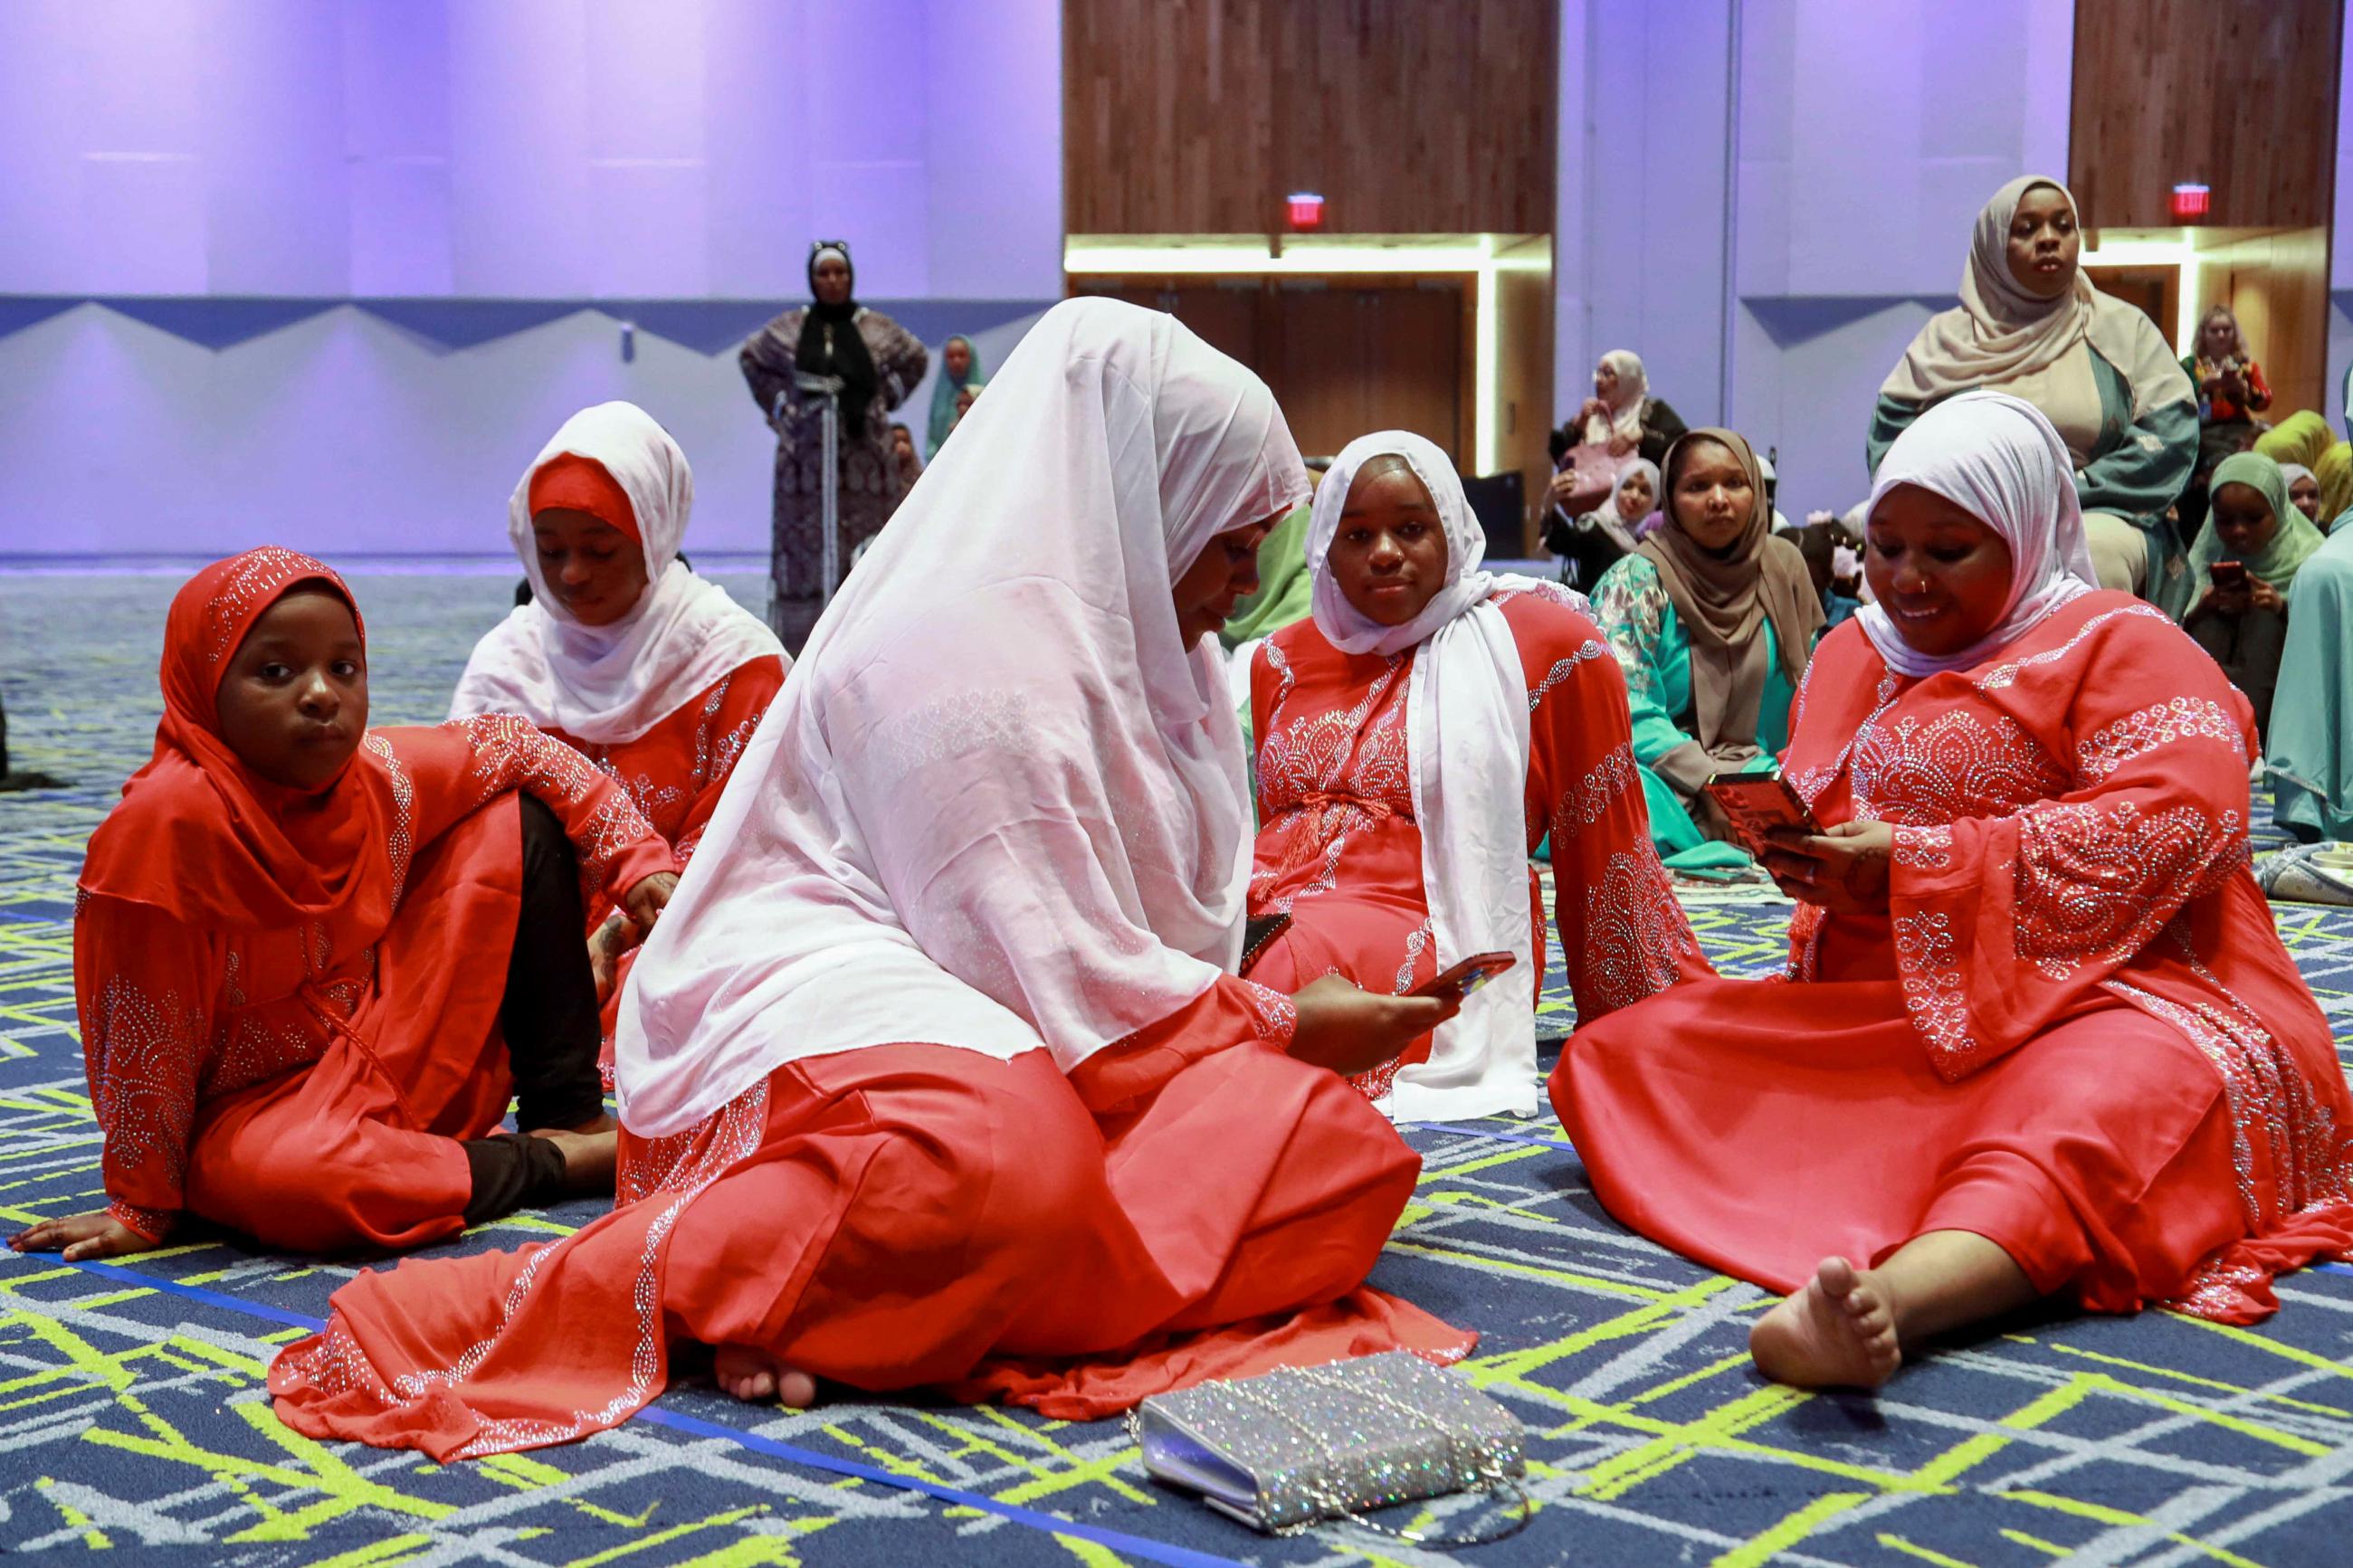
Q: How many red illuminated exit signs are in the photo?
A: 2